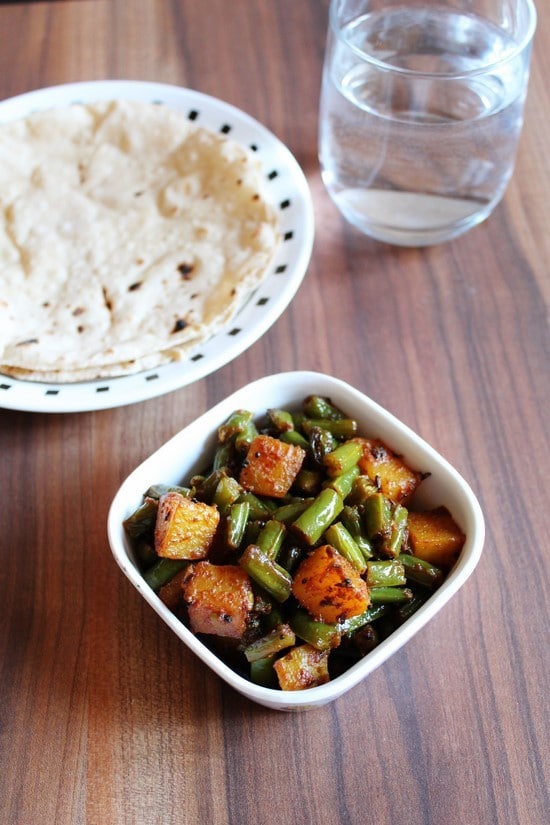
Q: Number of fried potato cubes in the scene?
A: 7